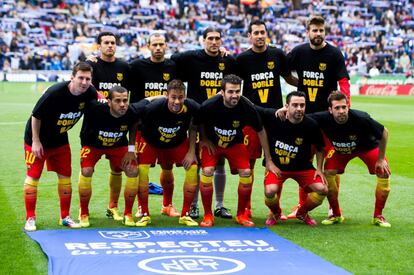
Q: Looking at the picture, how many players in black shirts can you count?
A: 11